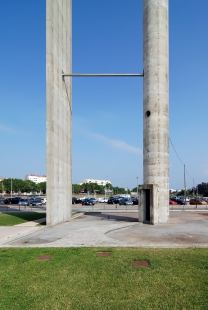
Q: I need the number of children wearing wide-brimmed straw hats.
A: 0